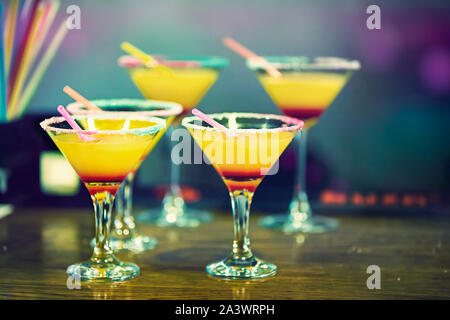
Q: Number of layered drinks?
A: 5